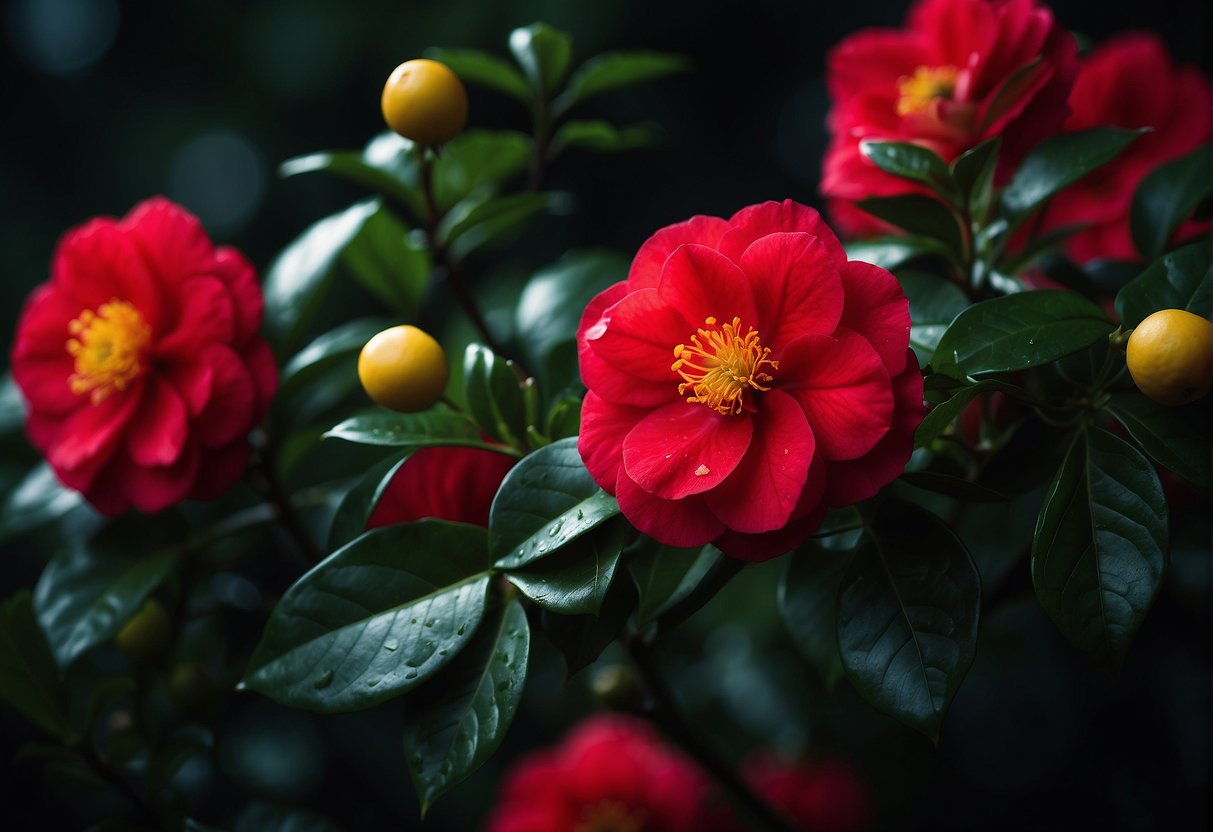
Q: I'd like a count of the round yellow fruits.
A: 3